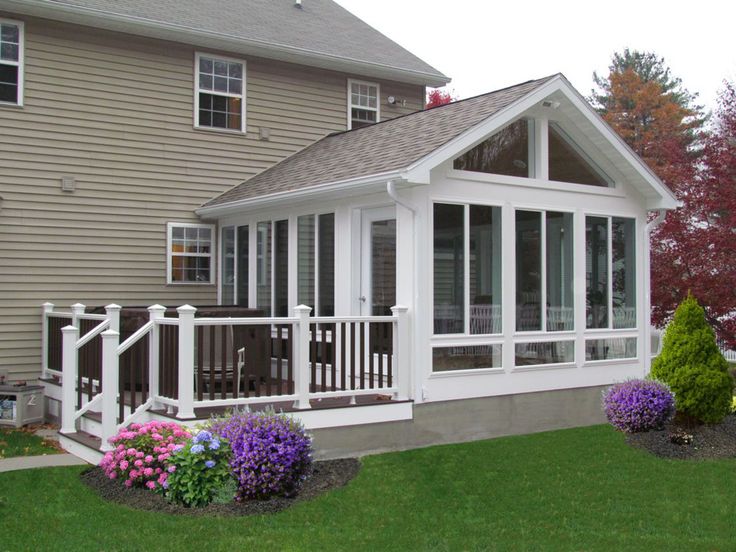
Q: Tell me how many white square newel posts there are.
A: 9